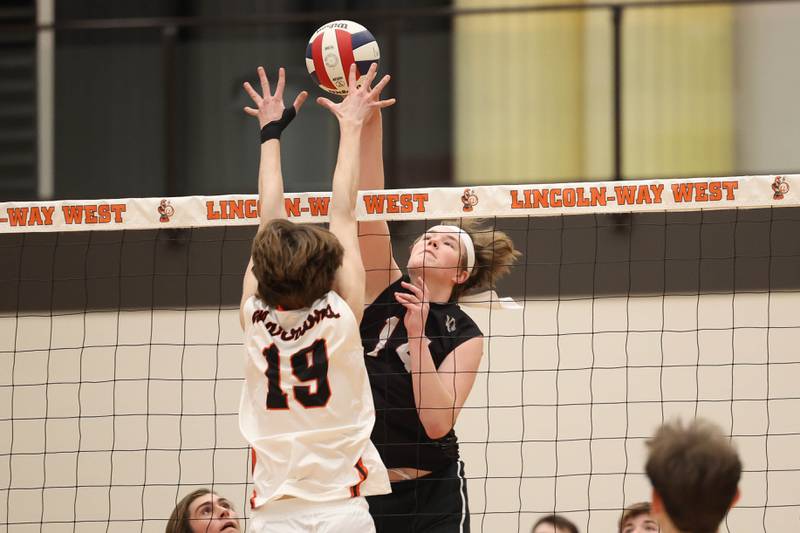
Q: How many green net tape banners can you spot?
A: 0